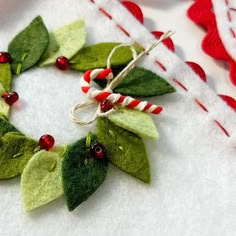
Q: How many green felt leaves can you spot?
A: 12